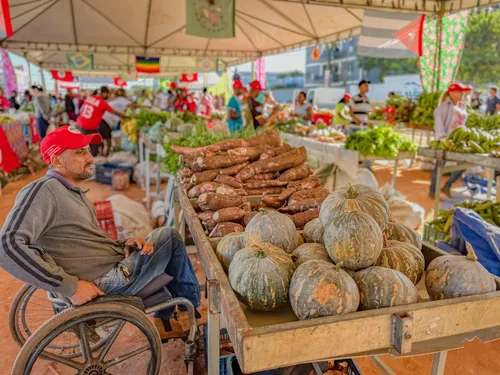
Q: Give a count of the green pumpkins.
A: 12